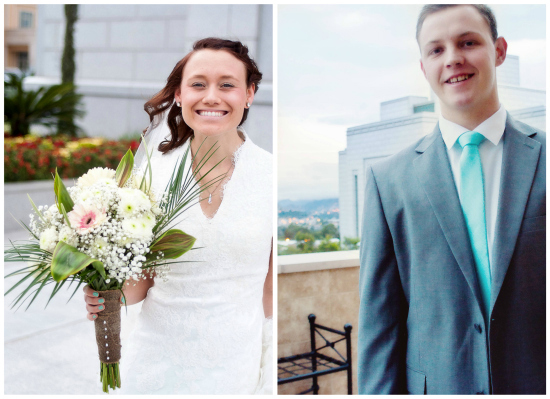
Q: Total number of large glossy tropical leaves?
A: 4